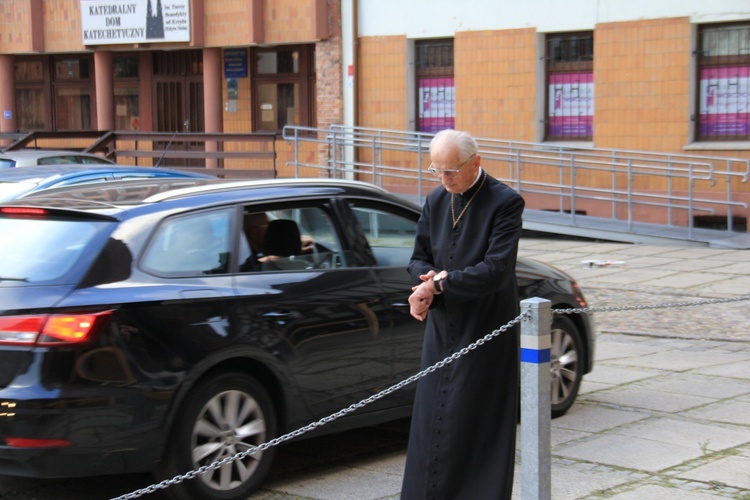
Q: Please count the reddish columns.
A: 3